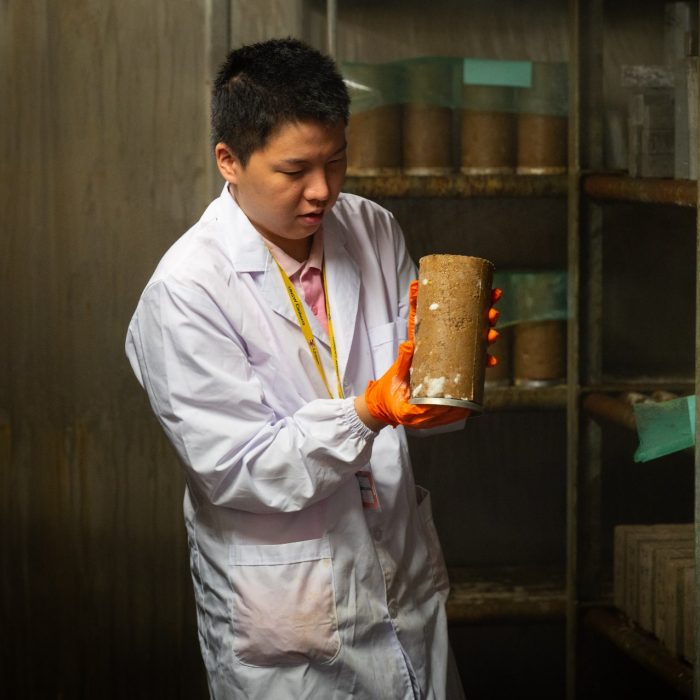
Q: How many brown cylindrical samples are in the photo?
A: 7